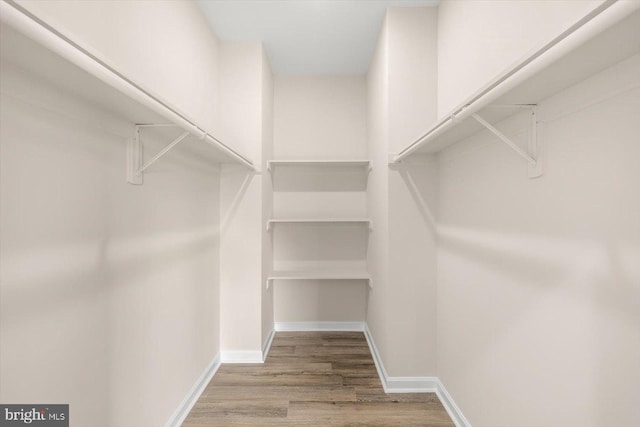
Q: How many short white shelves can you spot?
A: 3